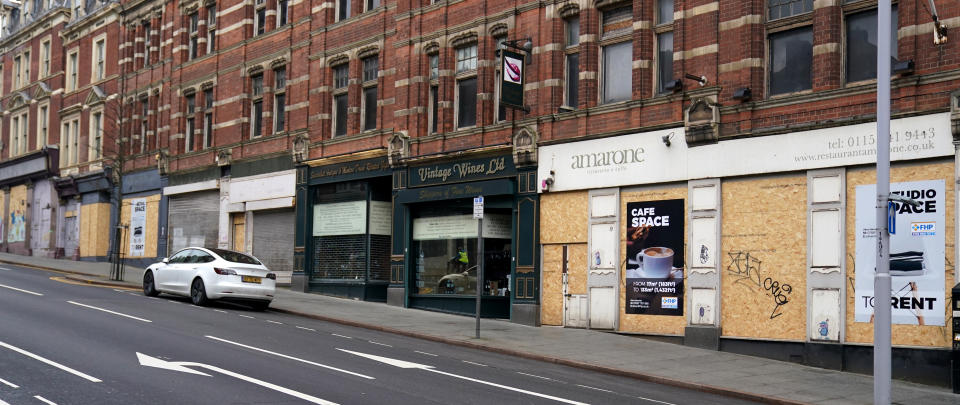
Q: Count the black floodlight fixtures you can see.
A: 3